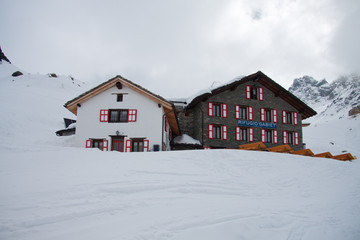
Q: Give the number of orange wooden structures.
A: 5